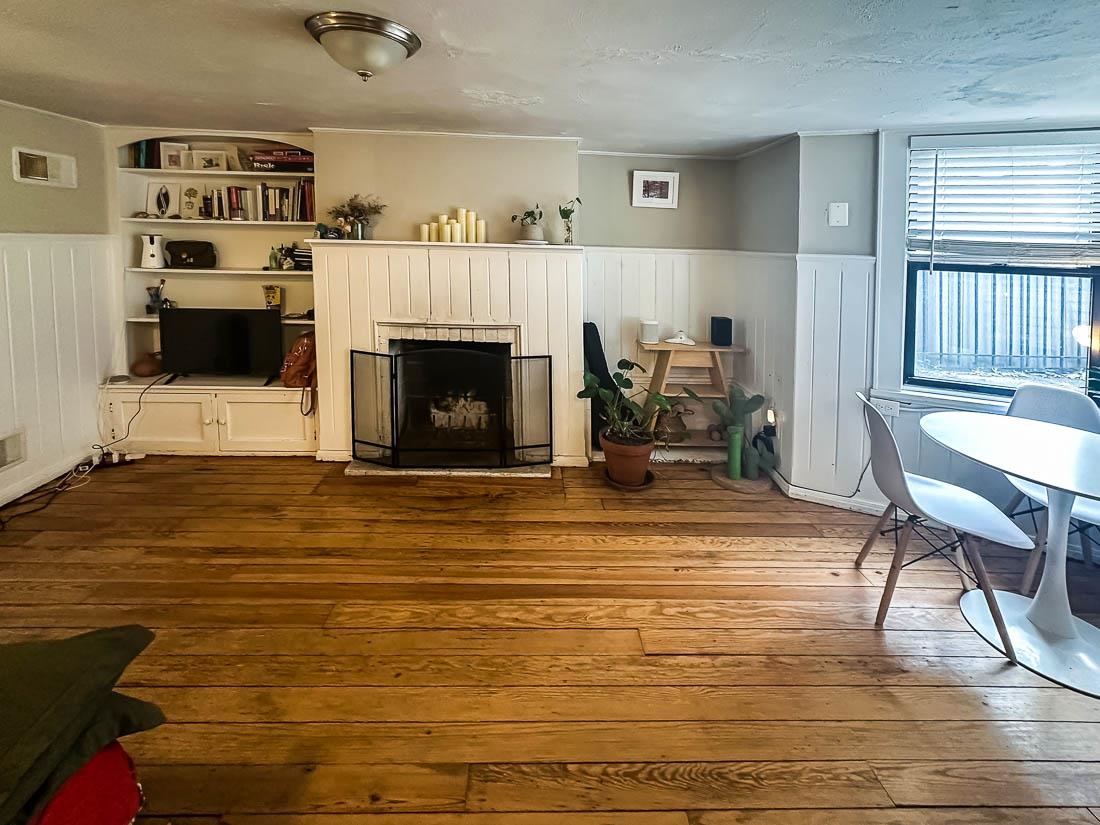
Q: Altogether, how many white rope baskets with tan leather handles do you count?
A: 0